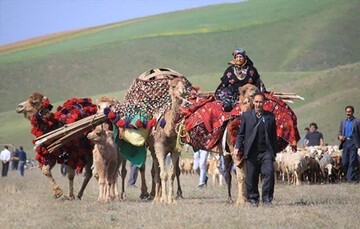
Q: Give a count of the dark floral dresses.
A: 1